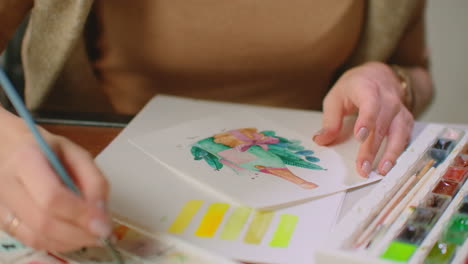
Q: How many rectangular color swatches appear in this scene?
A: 5